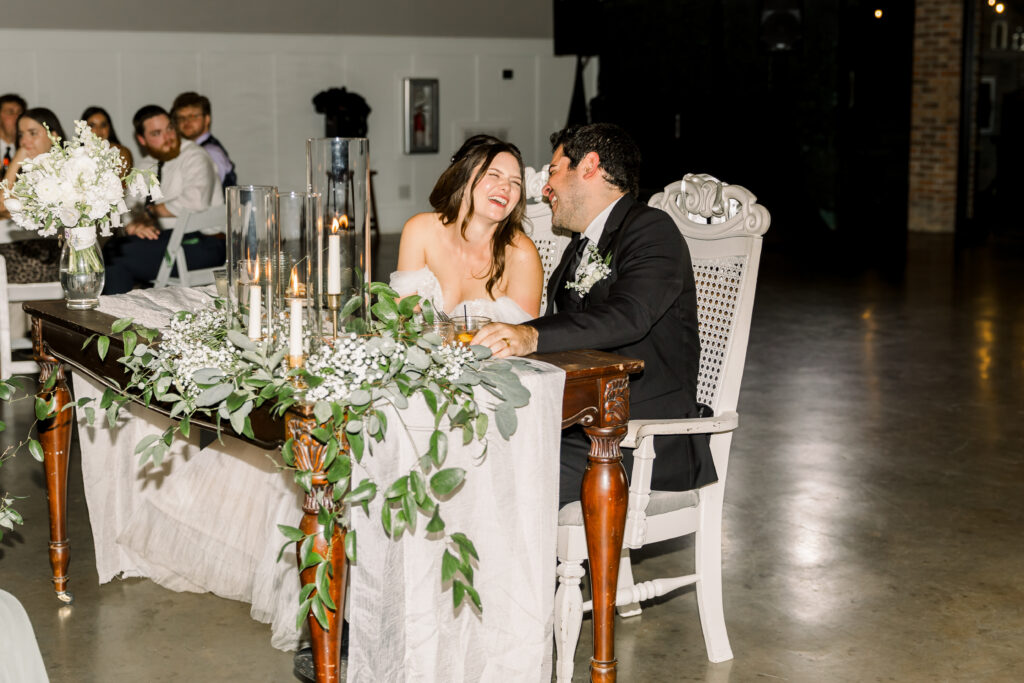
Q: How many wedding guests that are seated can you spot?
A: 5